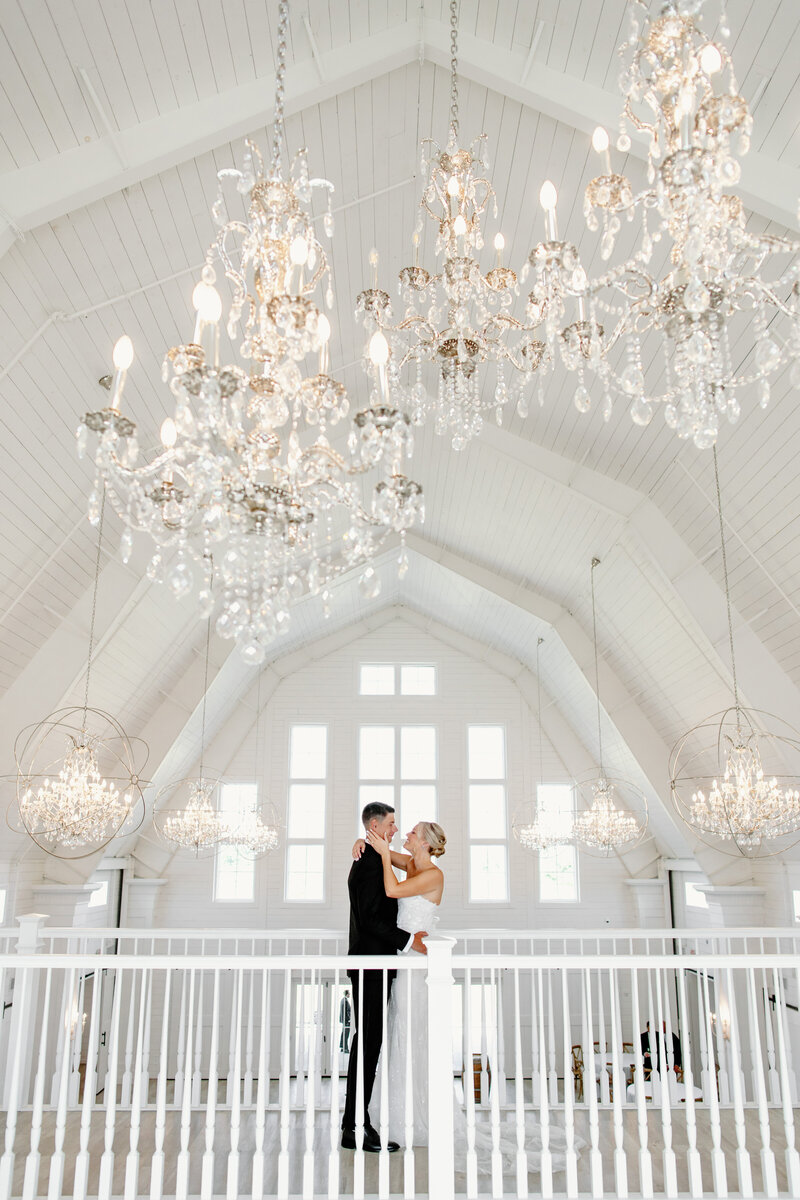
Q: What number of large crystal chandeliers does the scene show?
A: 3